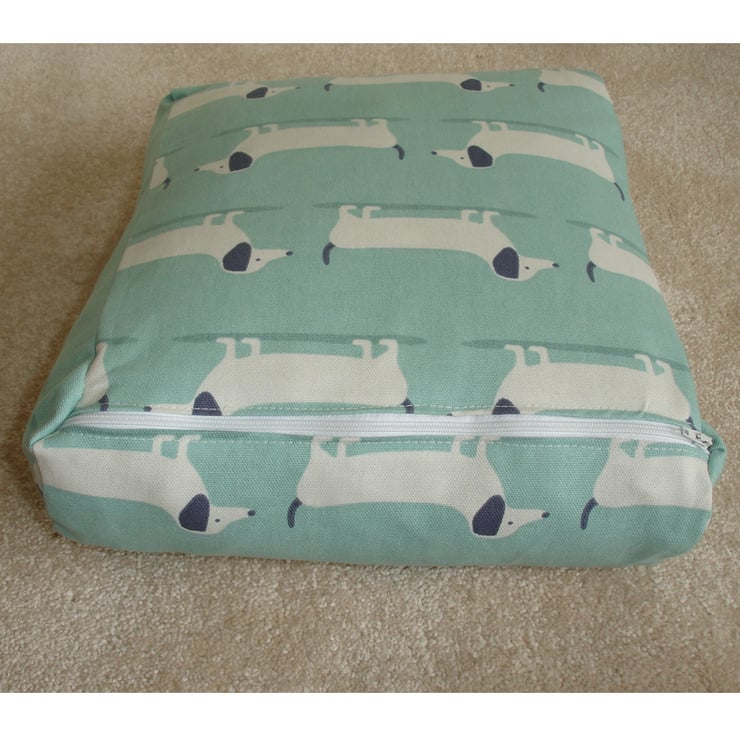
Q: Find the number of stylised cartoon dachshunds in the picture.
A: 15